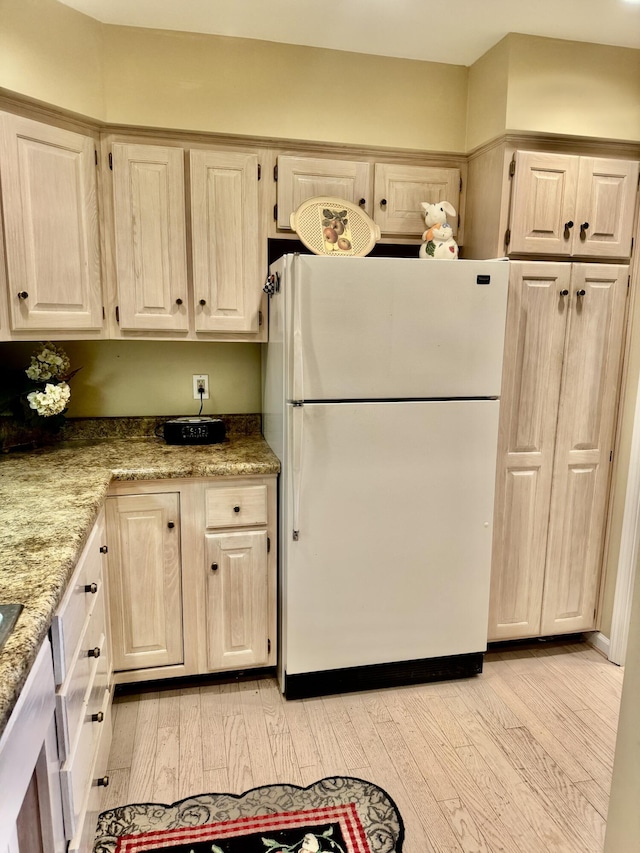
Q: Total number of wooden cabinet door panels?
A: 11